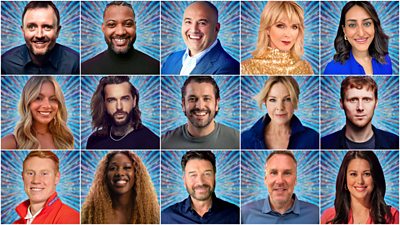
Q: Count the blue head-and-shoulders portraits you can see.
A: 15